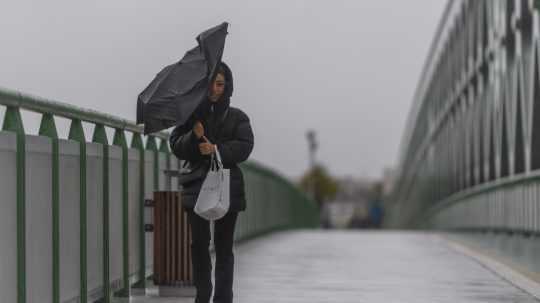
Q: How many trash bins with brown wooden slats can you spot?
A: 1